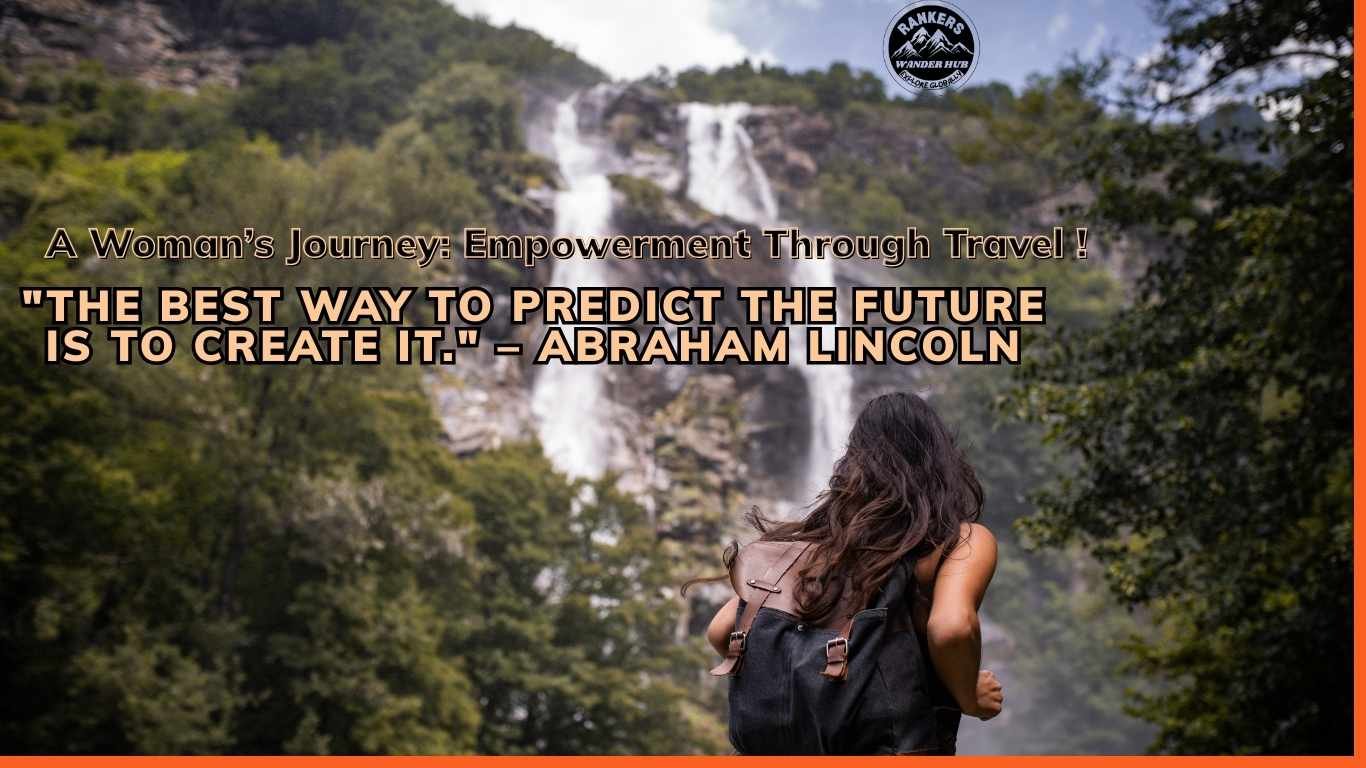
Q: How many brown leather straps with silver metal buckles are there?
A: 2